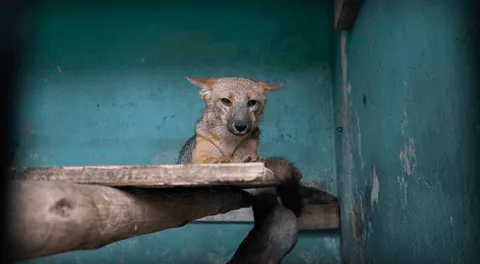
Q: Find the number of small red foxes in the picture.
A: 1